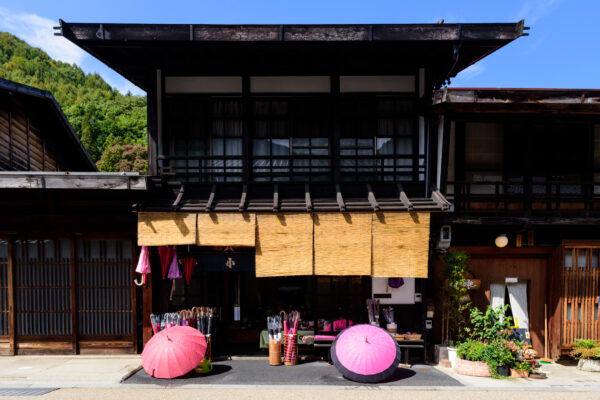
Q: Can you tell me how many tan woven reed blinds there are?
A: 5